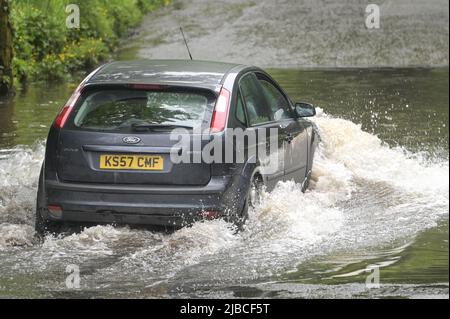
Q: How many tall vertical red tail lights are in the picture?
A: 2